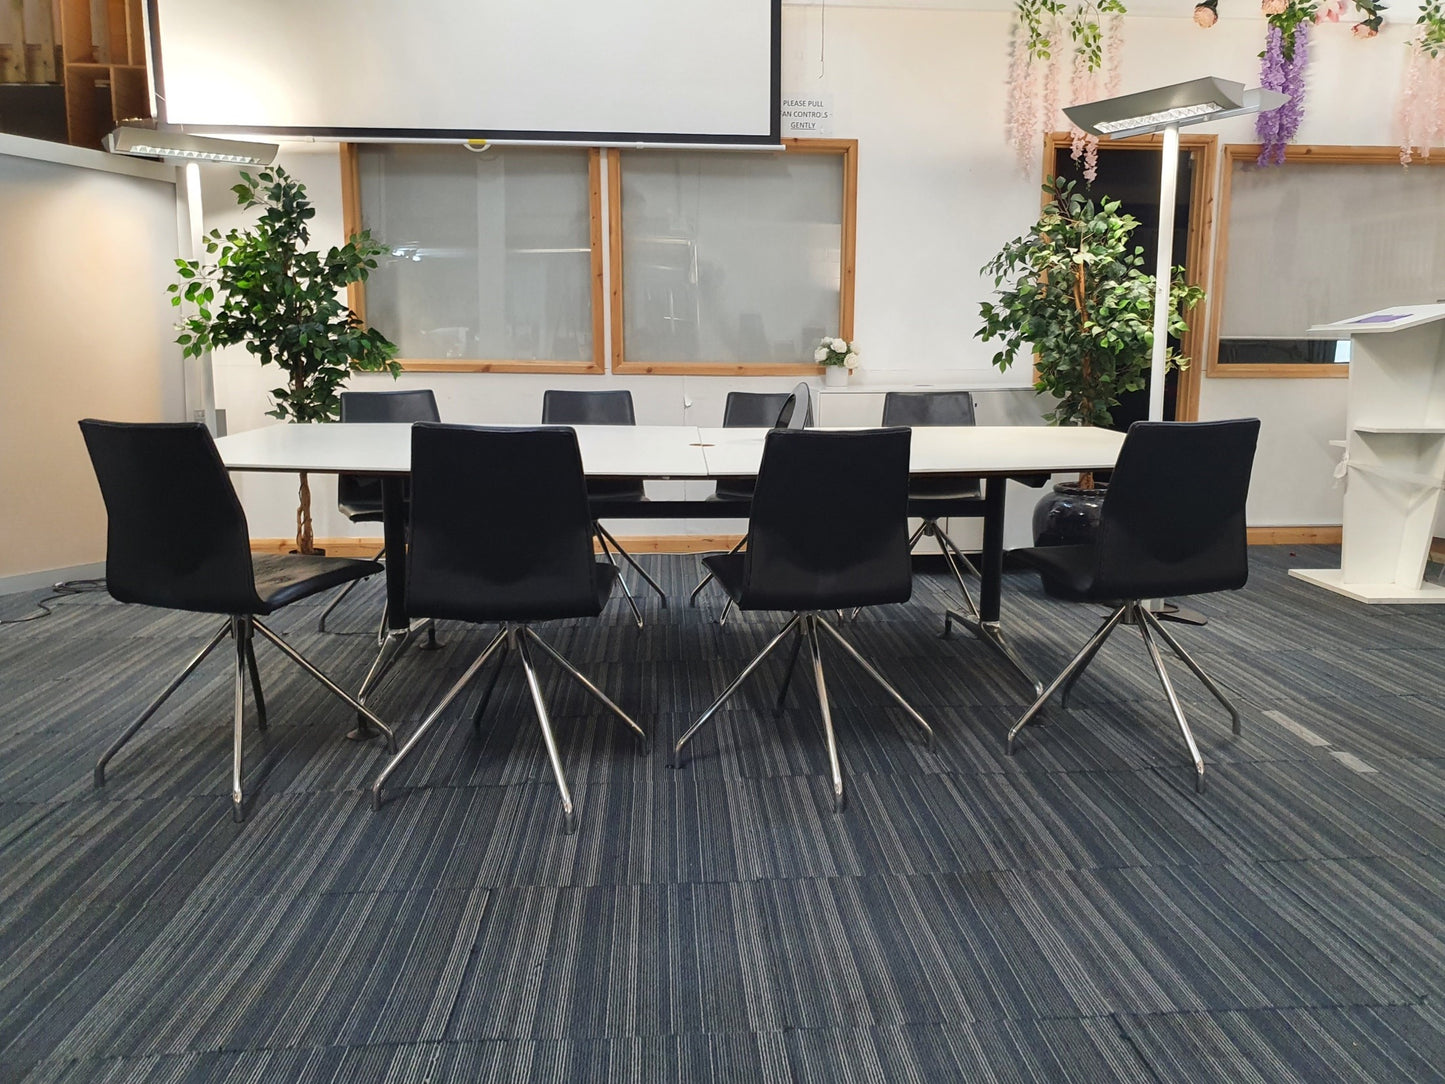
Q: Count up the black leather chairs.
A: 8